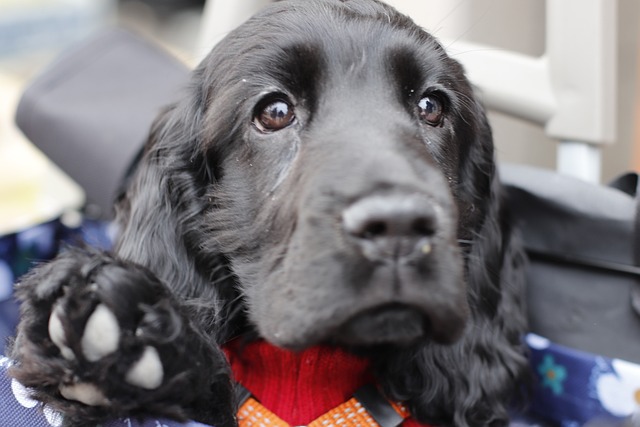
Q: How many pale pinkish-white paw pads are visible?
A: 4